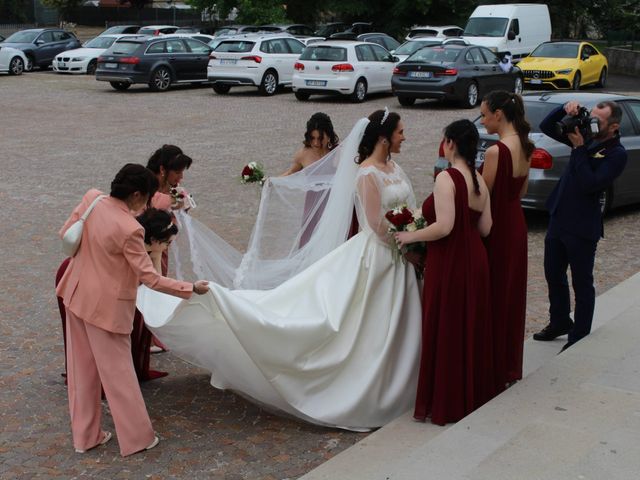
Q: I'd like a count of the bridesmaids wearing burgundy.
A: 4